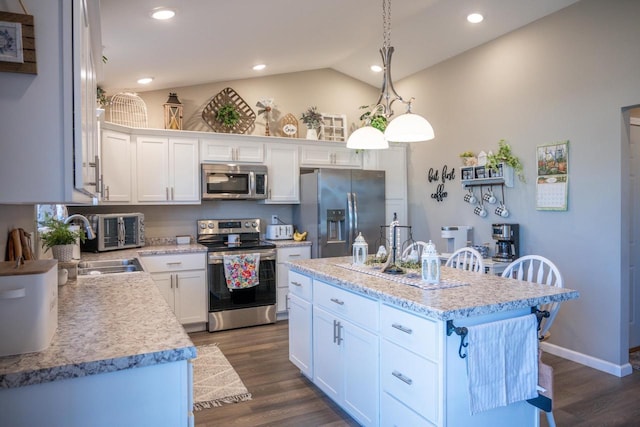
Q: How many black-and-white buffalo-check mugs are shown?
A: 4